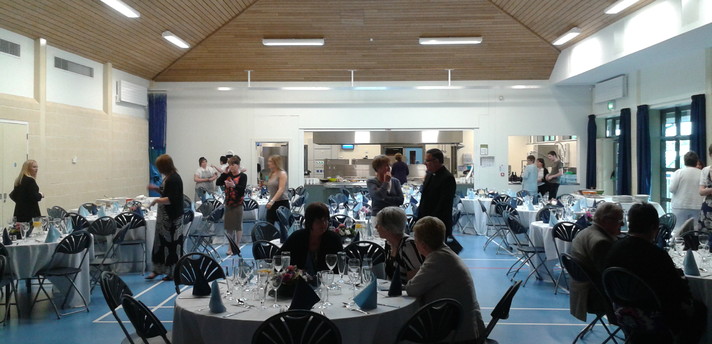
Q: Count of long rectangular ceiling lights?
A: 6